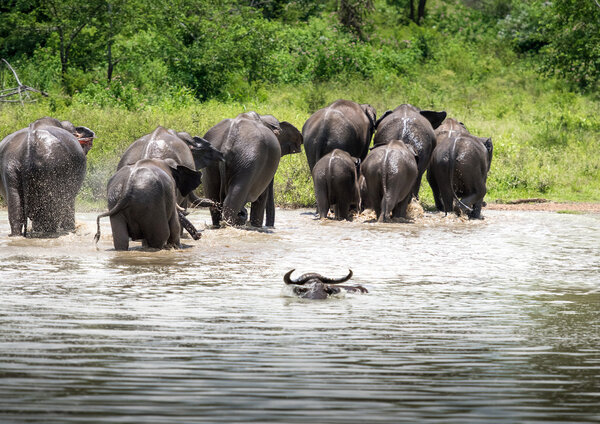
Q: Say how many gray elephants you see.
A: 10